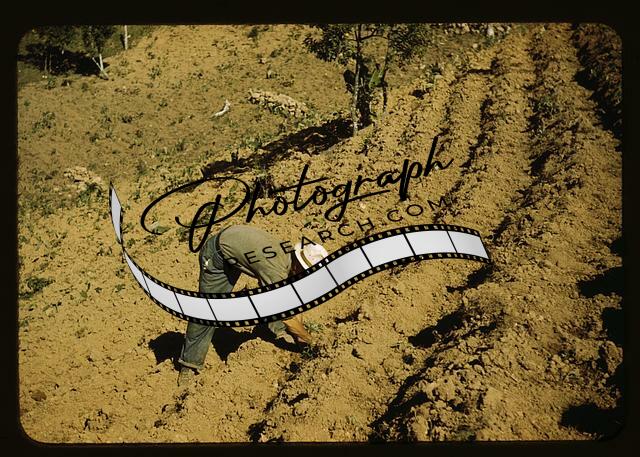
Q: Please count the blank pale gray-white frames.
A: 11